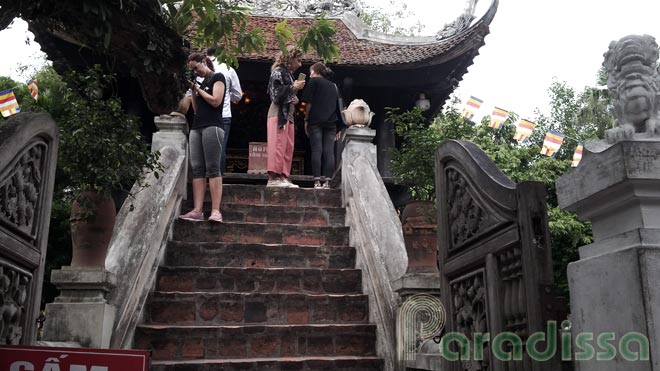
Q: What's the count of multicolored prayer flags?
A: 7